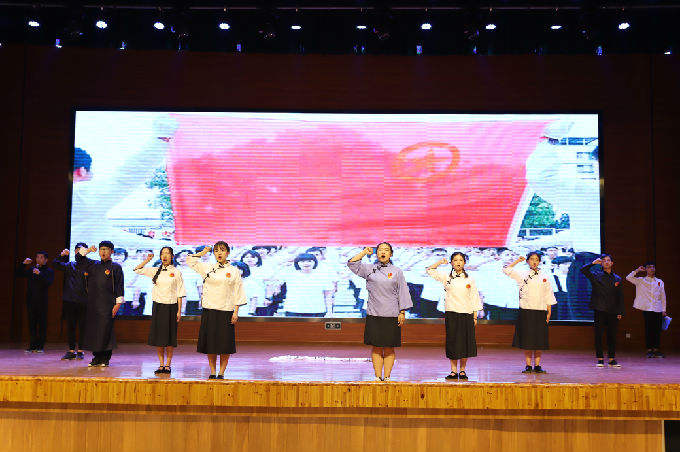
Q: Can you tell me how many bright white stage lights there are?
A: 10